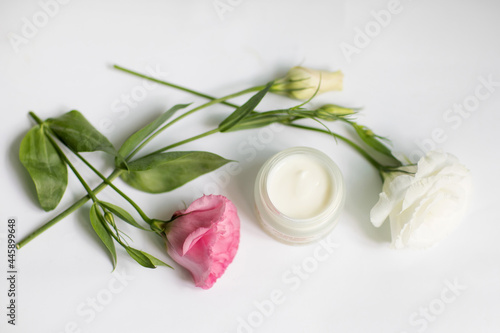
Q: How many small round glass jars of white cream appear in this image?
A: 1